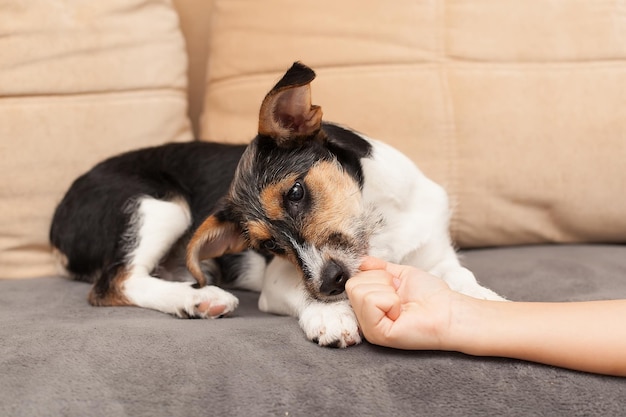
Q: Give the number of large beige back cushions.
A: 2